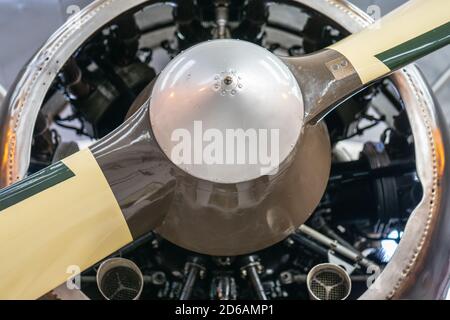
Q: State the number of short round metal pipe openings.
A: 2